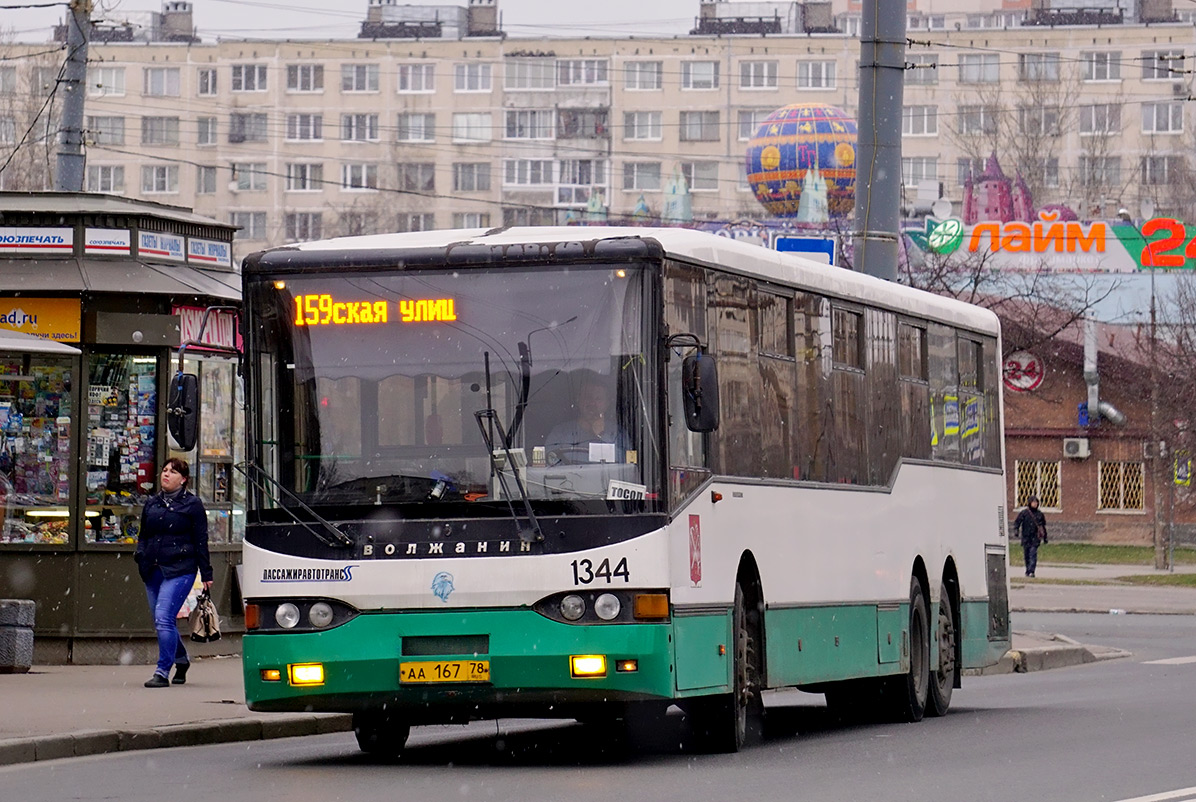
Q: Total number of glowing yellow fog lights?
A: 2